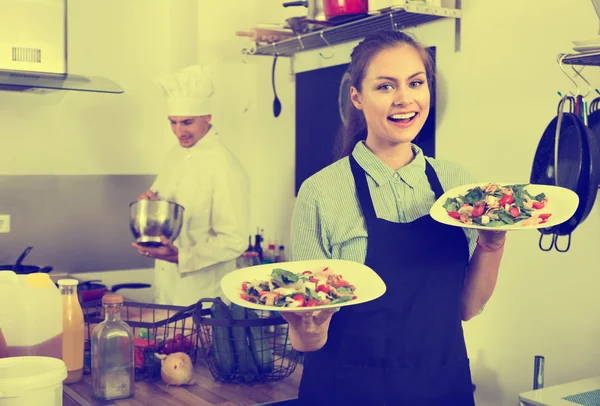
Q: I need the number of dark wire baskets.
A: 2